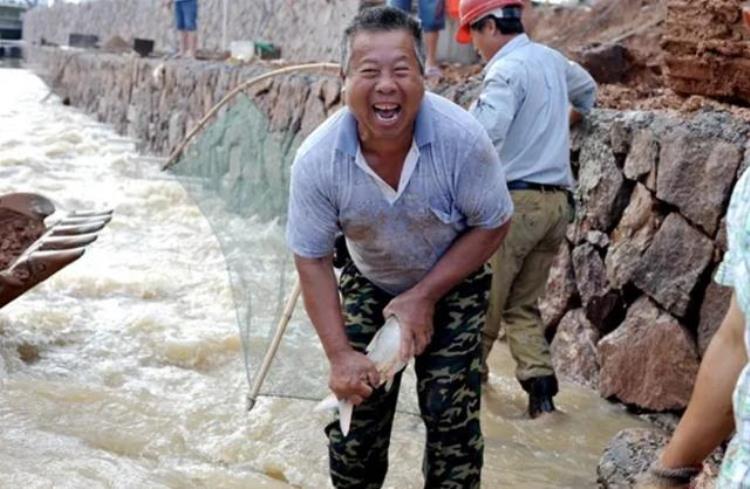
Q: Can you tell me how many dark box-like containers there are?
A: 2